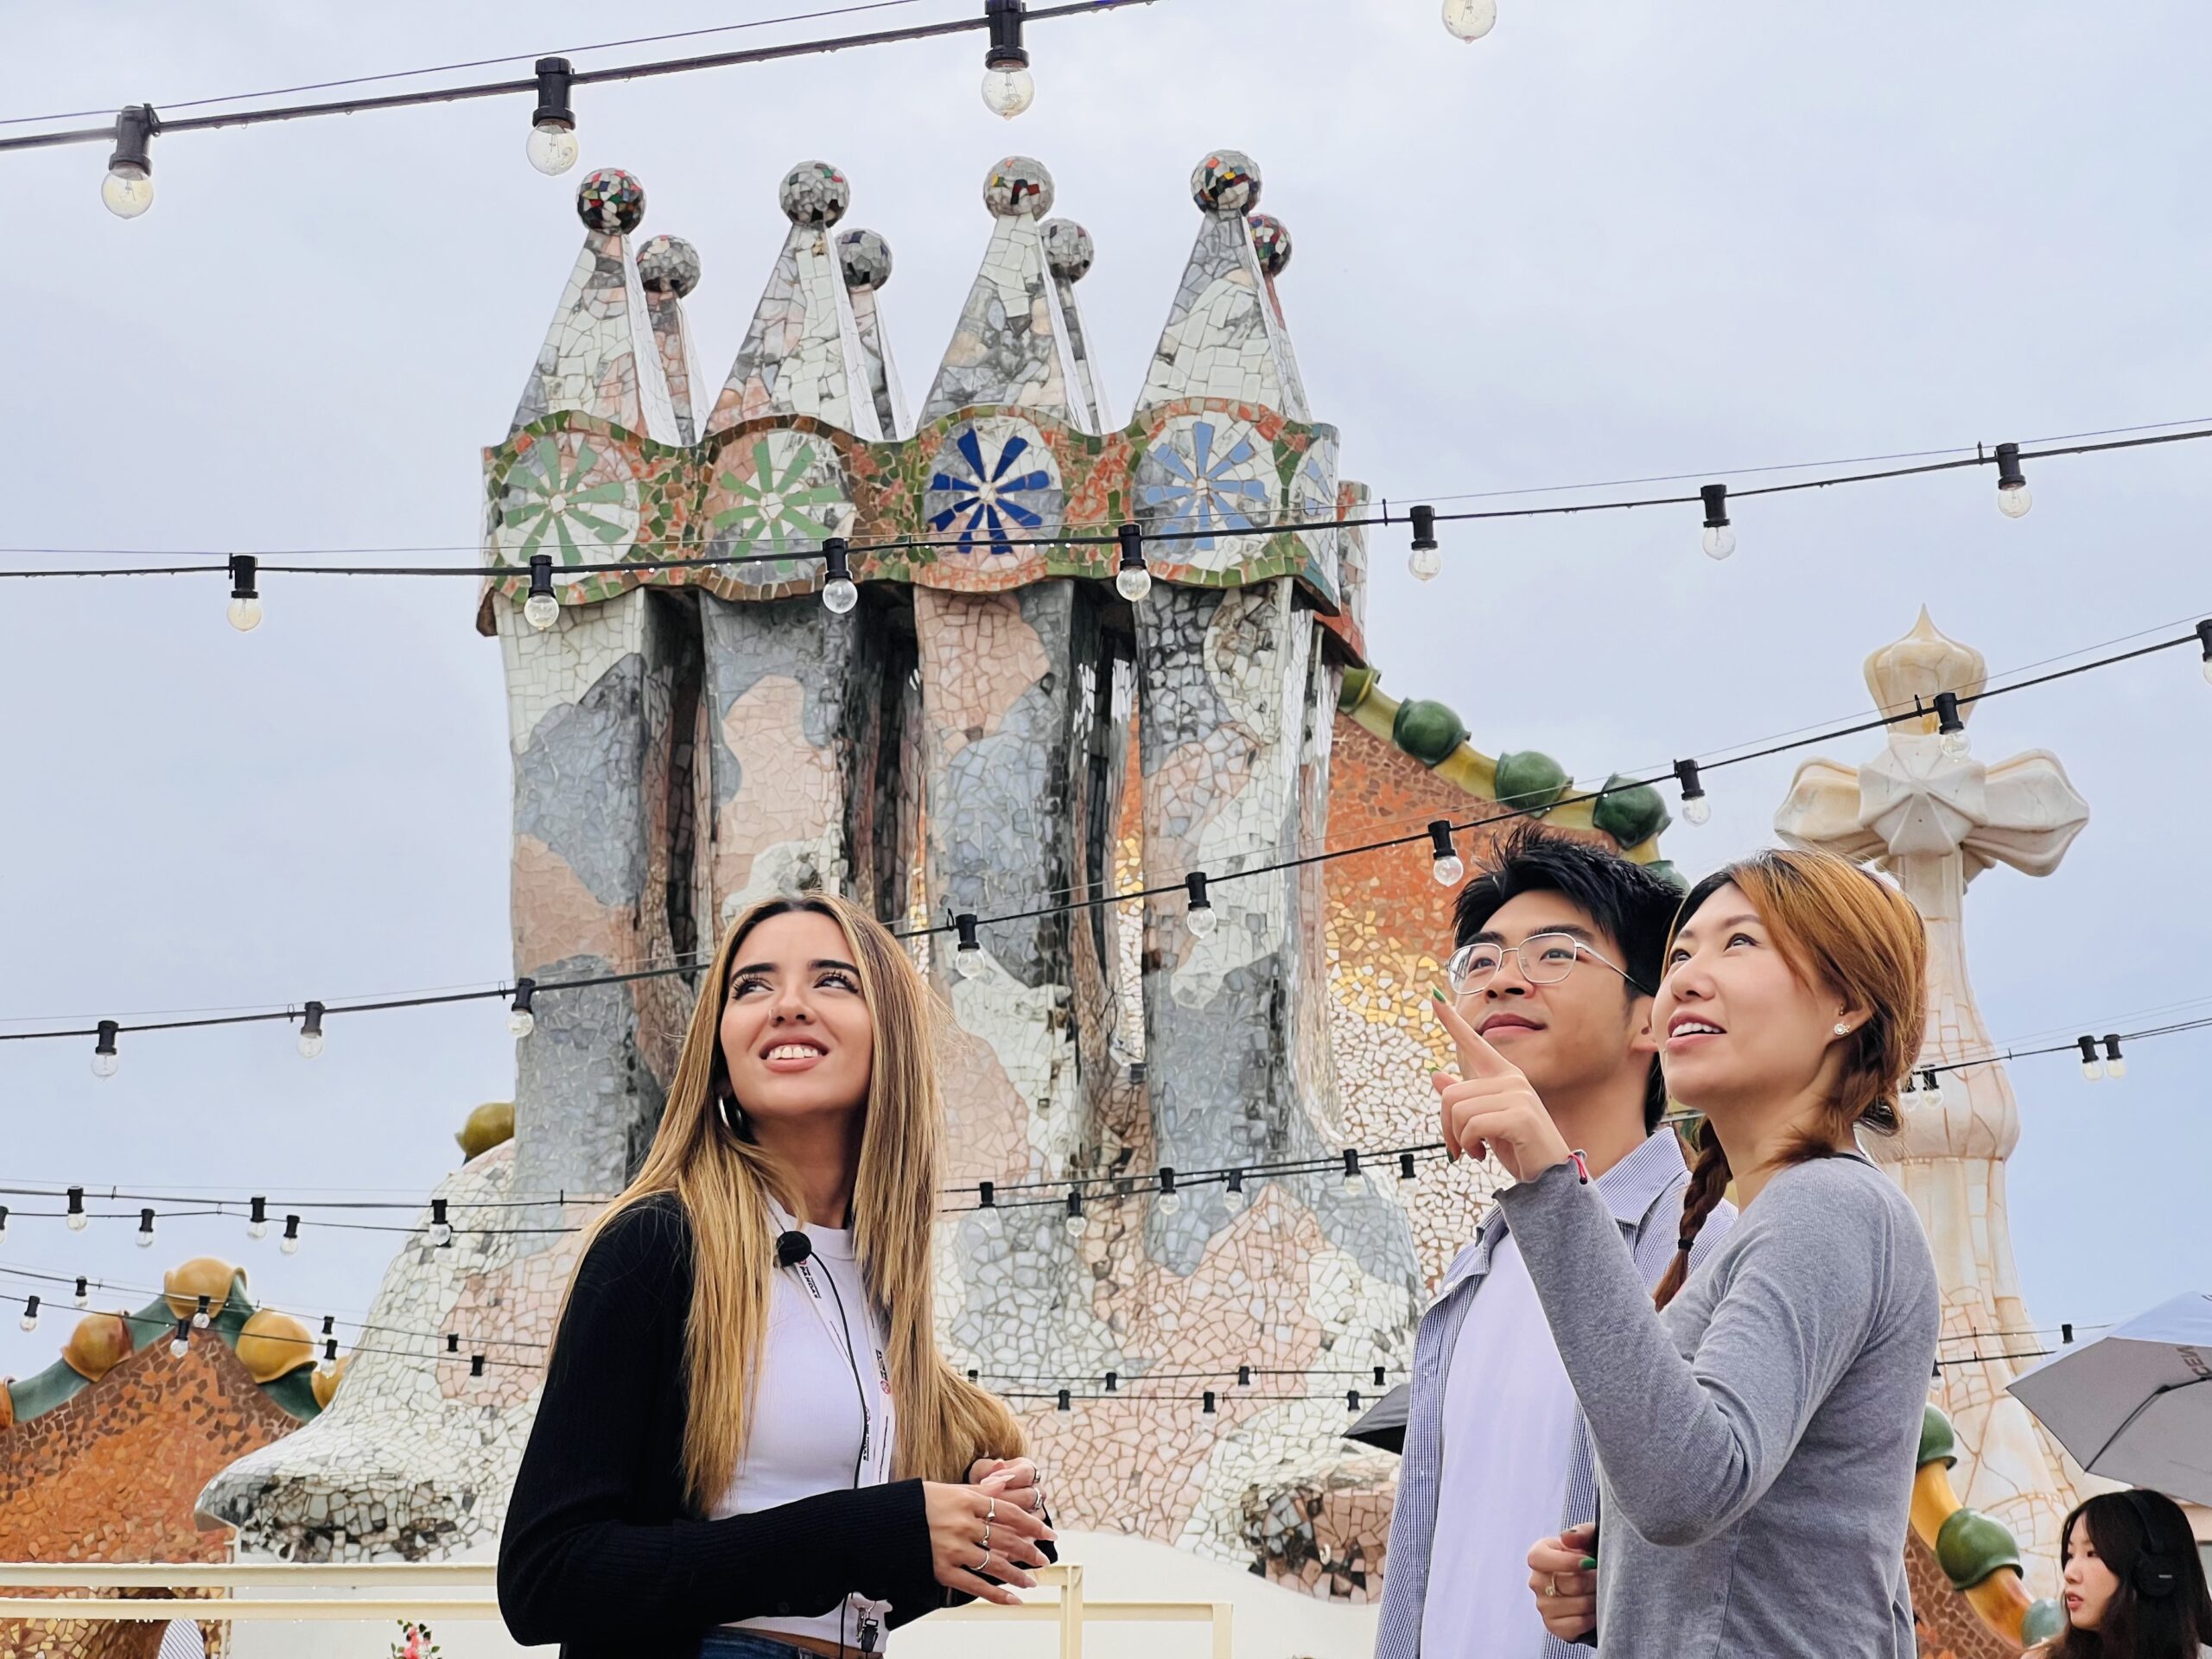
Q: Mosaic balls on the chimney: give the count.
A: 8